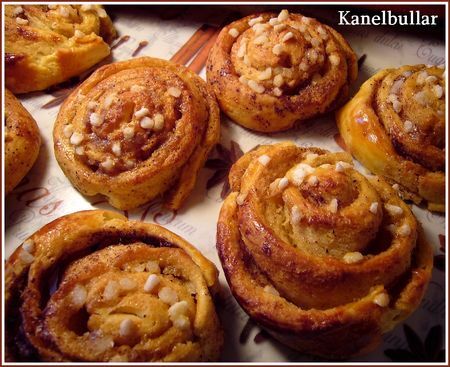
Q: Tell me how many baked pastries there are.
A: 7